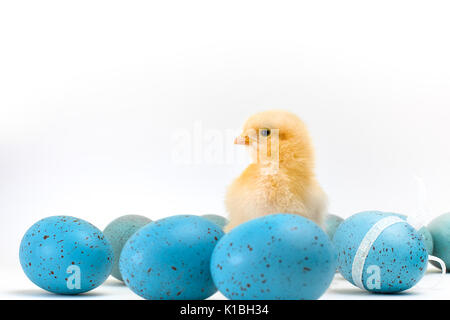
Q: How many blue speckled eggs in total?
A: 4